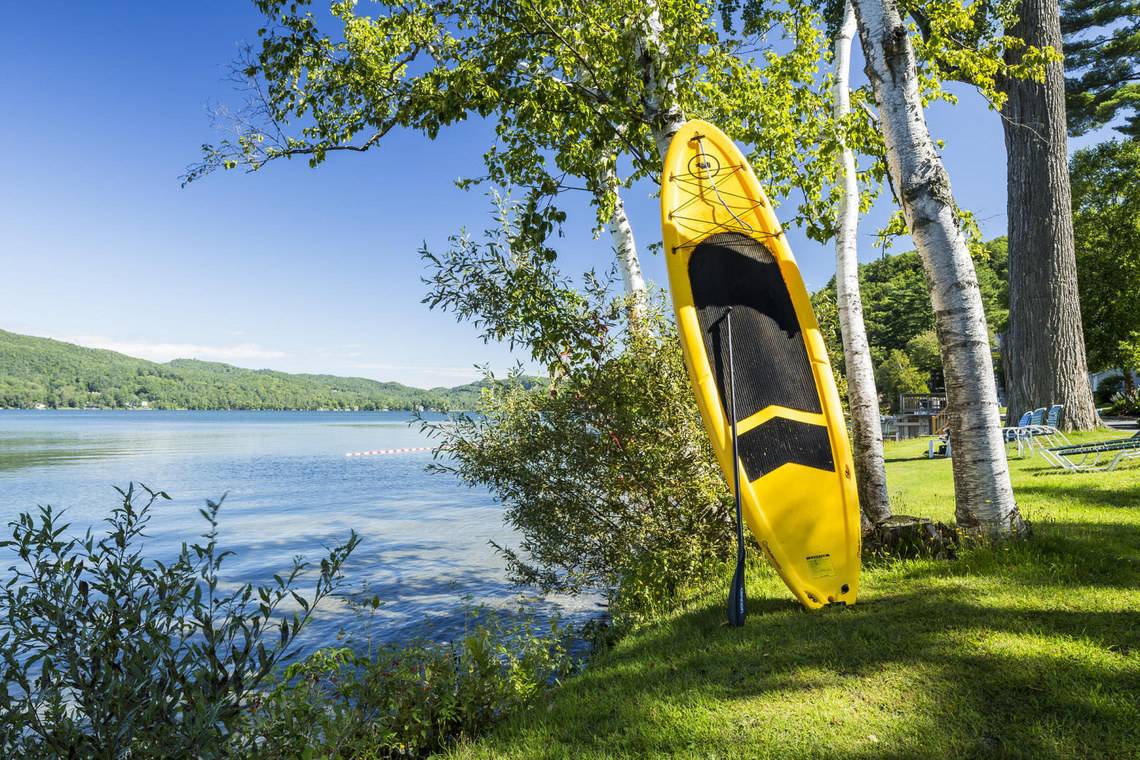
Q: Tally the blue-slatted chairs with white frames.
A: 3